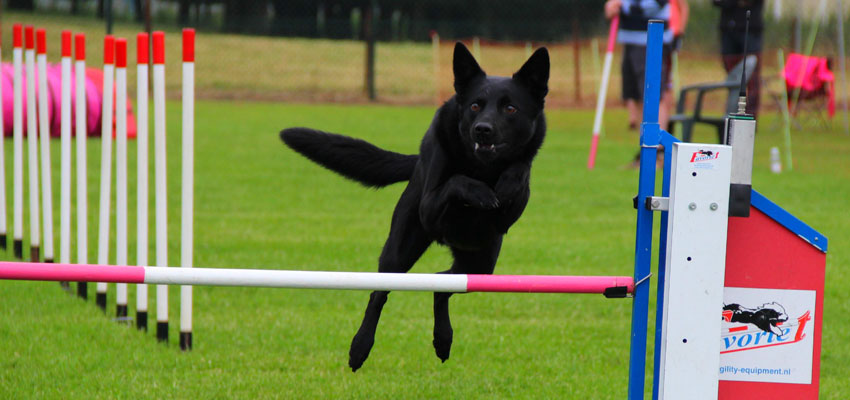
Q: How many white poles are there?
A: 11